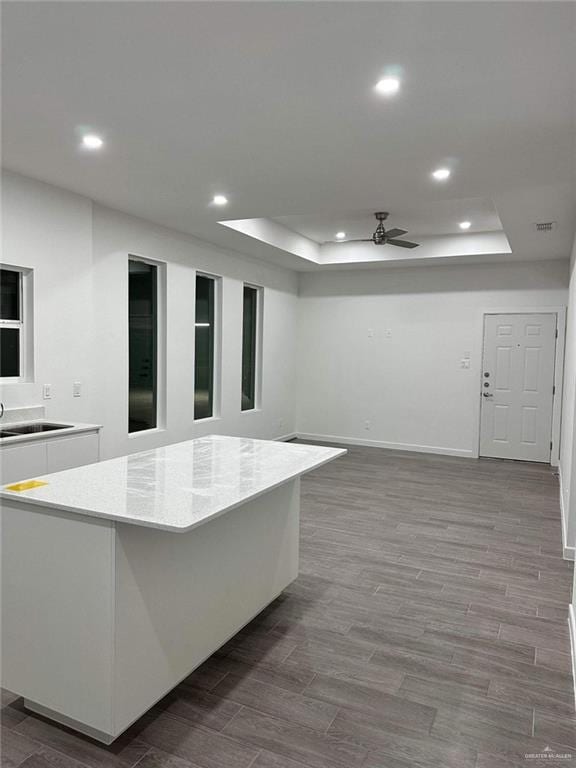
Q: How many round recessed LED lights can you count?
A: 6